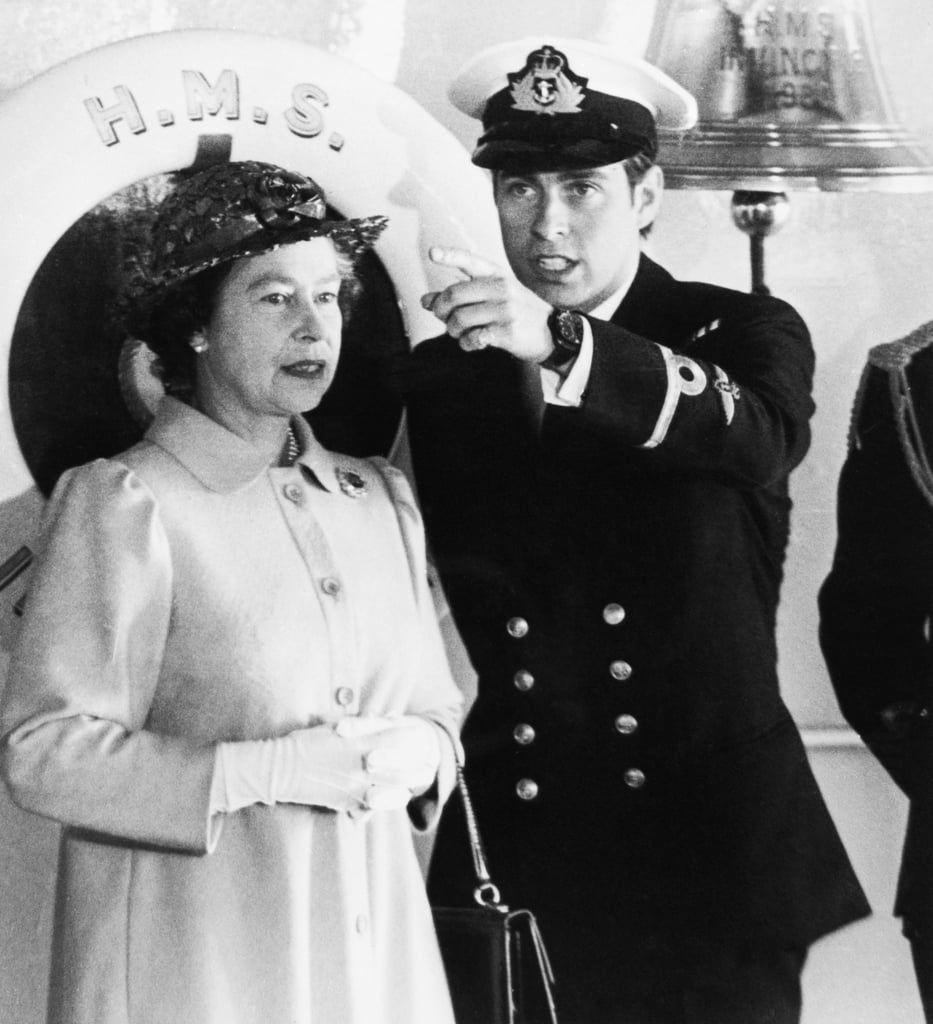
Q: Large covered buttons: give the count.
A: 4